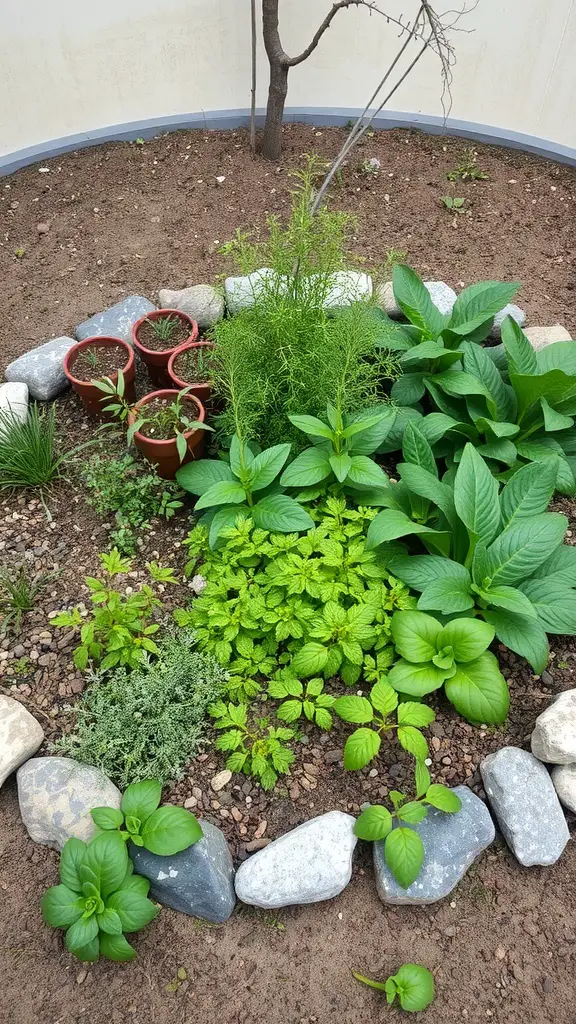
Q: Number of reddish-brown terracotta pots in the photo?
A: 4